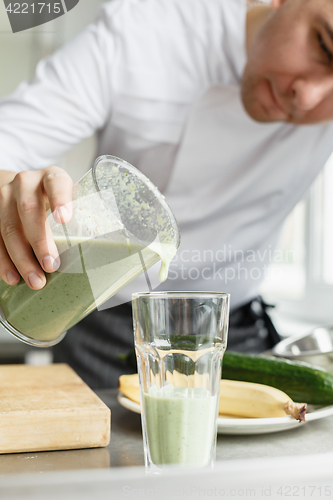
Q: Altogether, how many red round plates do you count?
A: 0